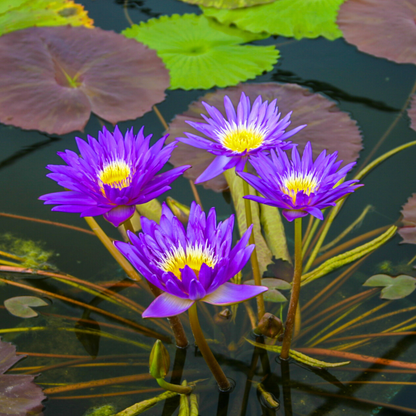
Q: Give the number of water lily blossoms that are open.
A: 4